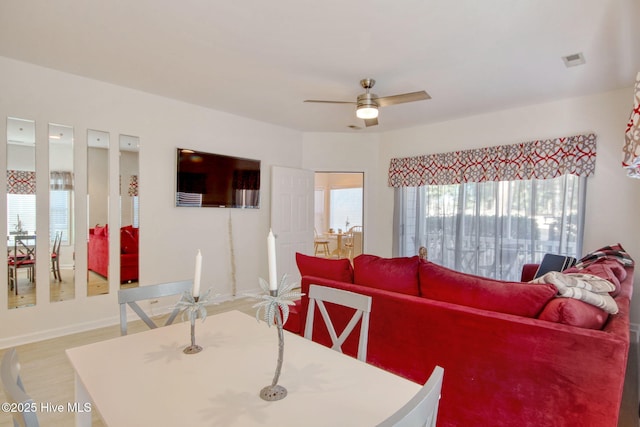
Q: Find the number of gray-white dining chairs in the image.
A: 4